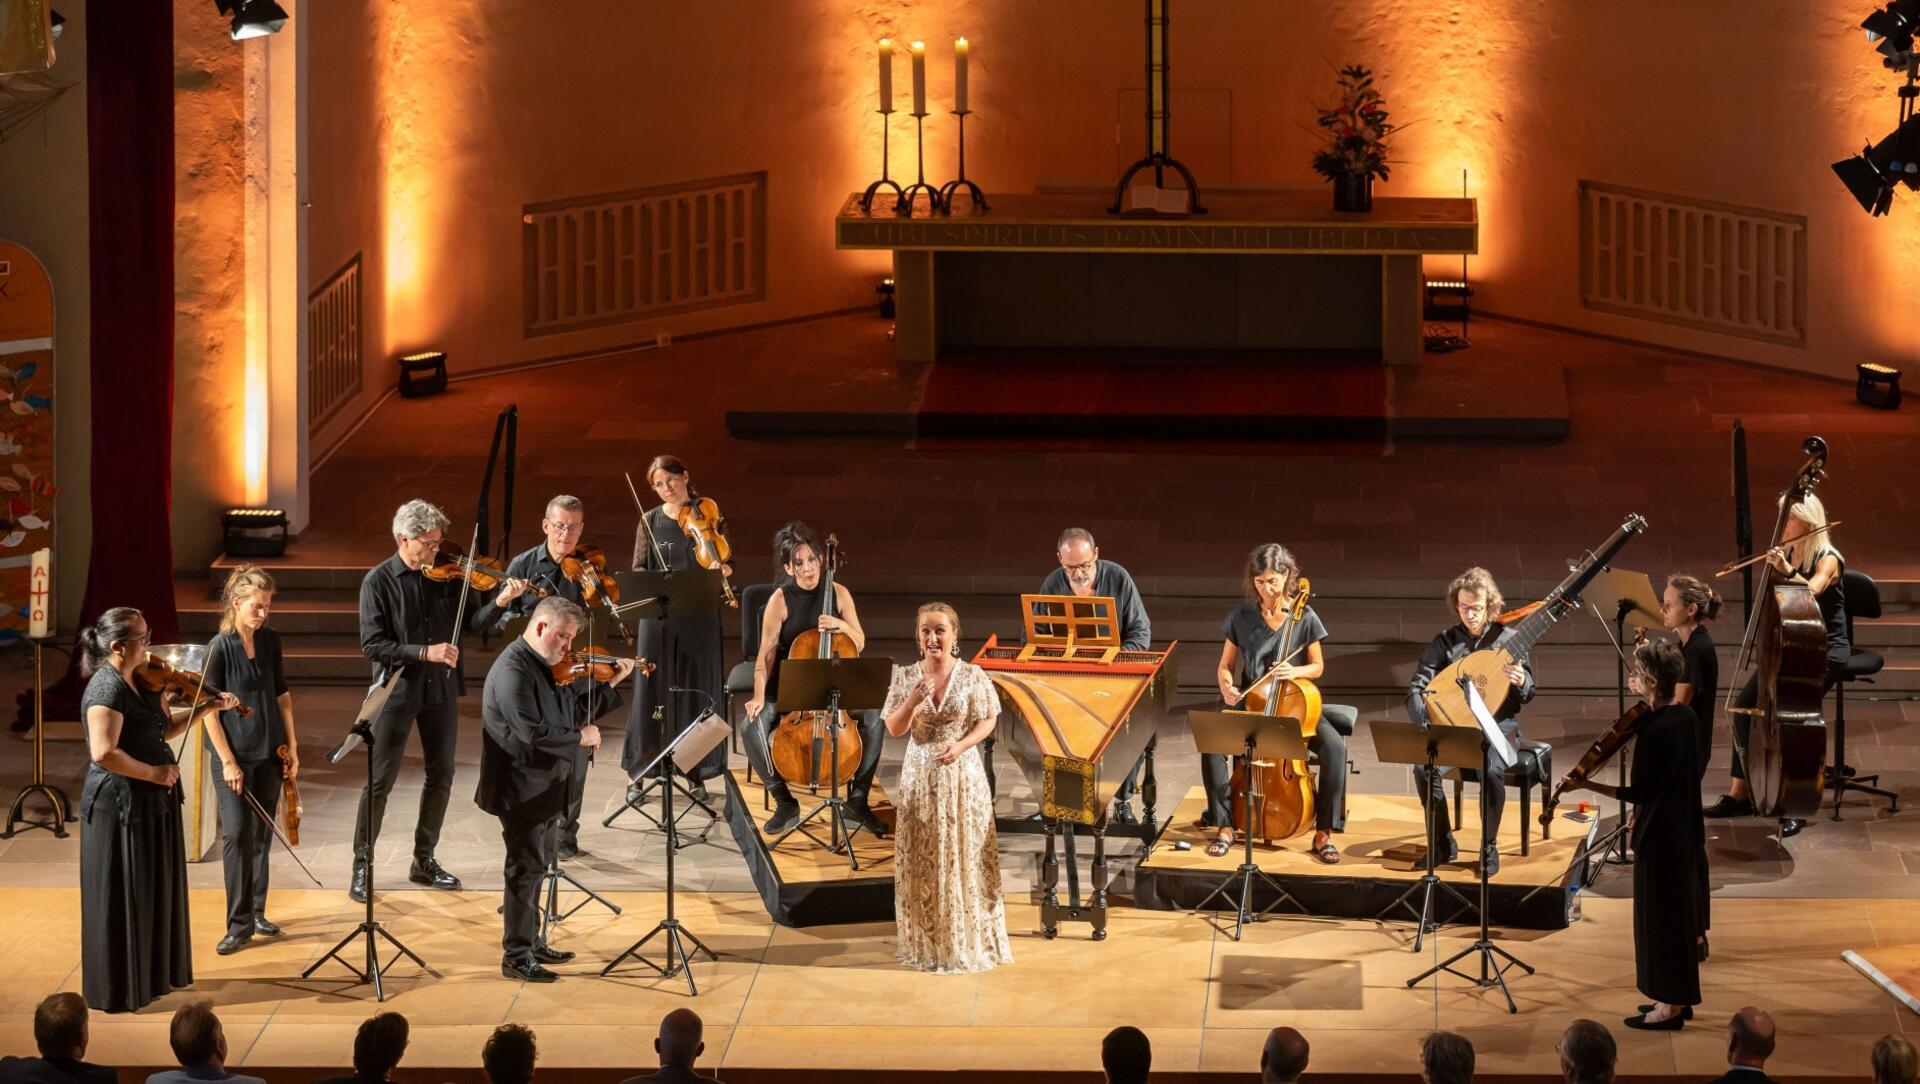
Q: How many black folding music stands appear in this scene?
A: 9